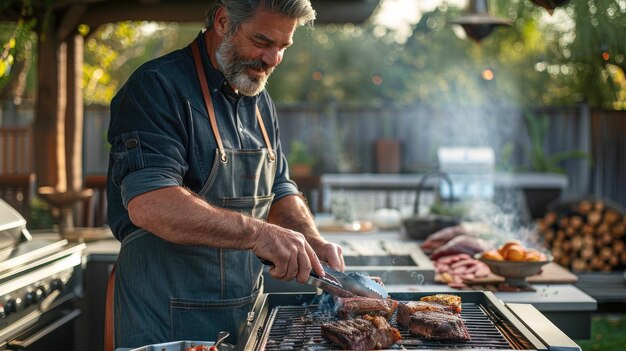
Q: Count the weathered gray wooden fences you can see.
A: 1